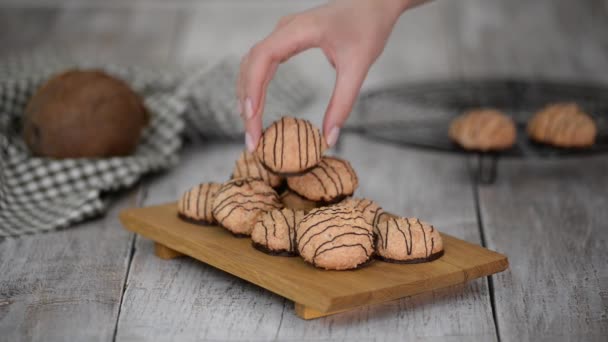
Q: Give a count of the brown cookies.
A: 12